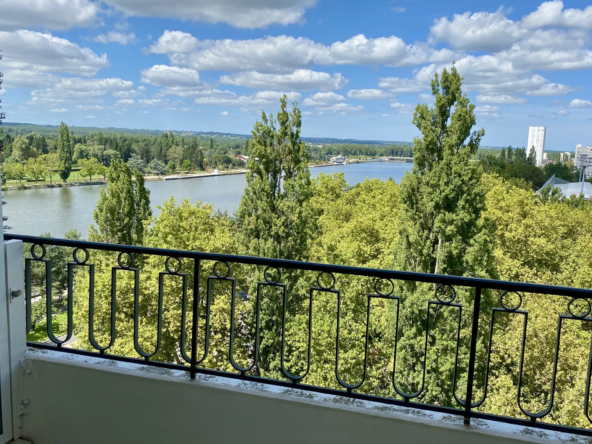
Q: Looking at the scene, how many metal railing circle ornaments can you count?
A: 11